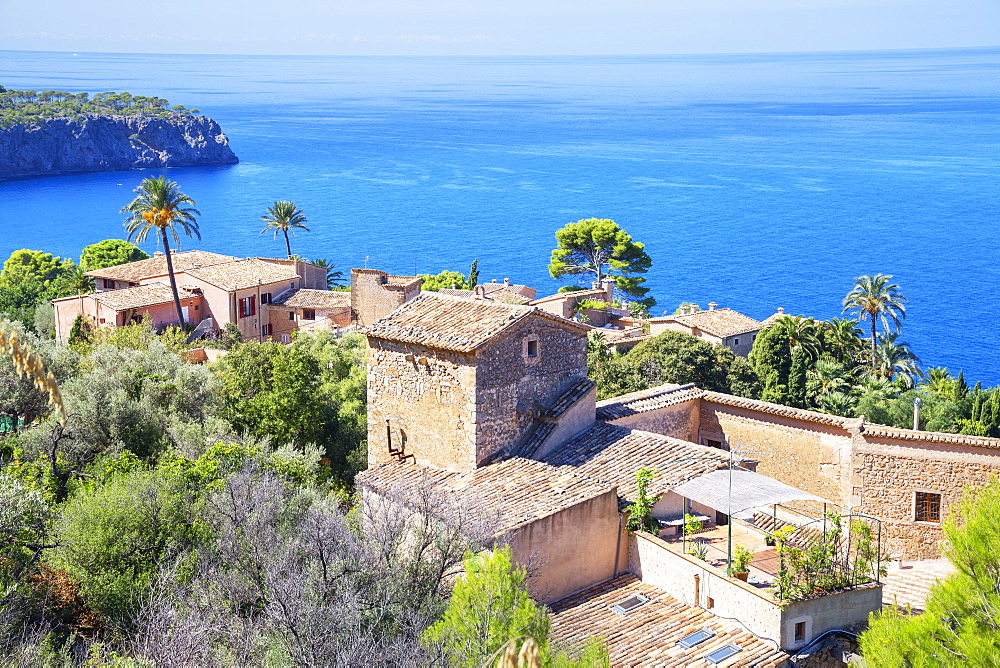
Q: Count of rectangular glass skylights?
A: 3